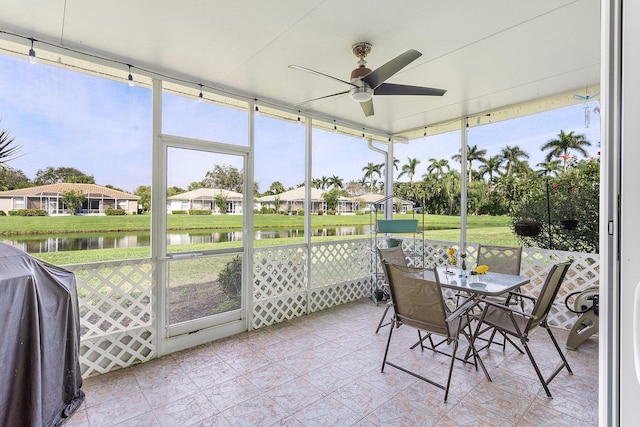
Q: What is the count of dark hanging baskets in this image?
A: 2